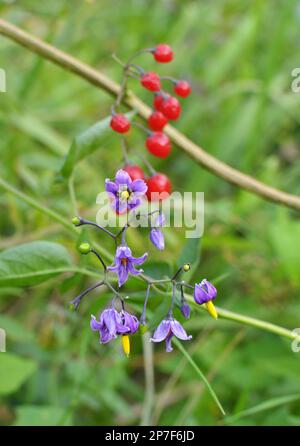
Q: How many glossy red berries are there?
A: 10